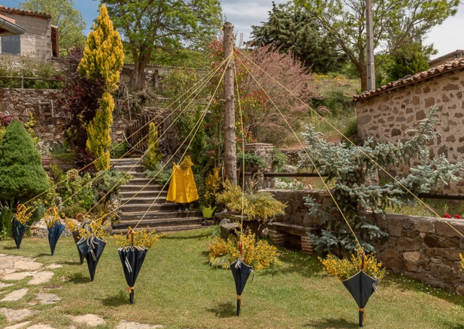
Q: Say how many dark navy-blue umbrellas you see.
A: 7